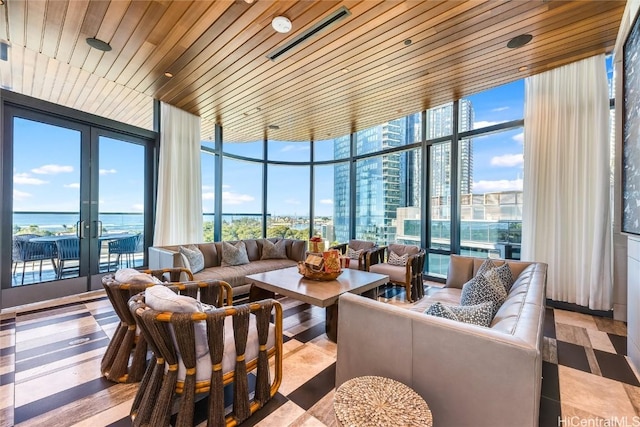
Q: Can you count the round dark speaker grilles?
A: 2